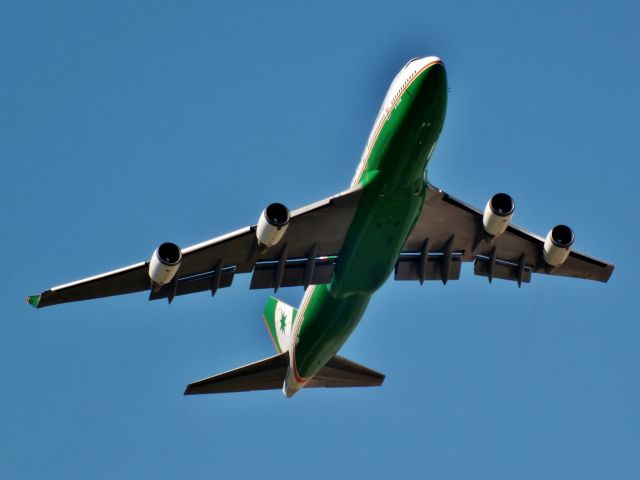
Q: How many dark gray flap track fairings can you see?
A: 8